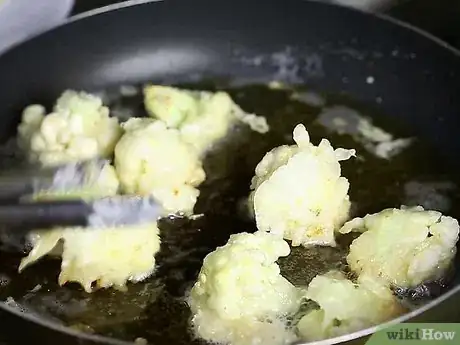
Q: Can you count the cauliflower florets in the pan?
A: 8